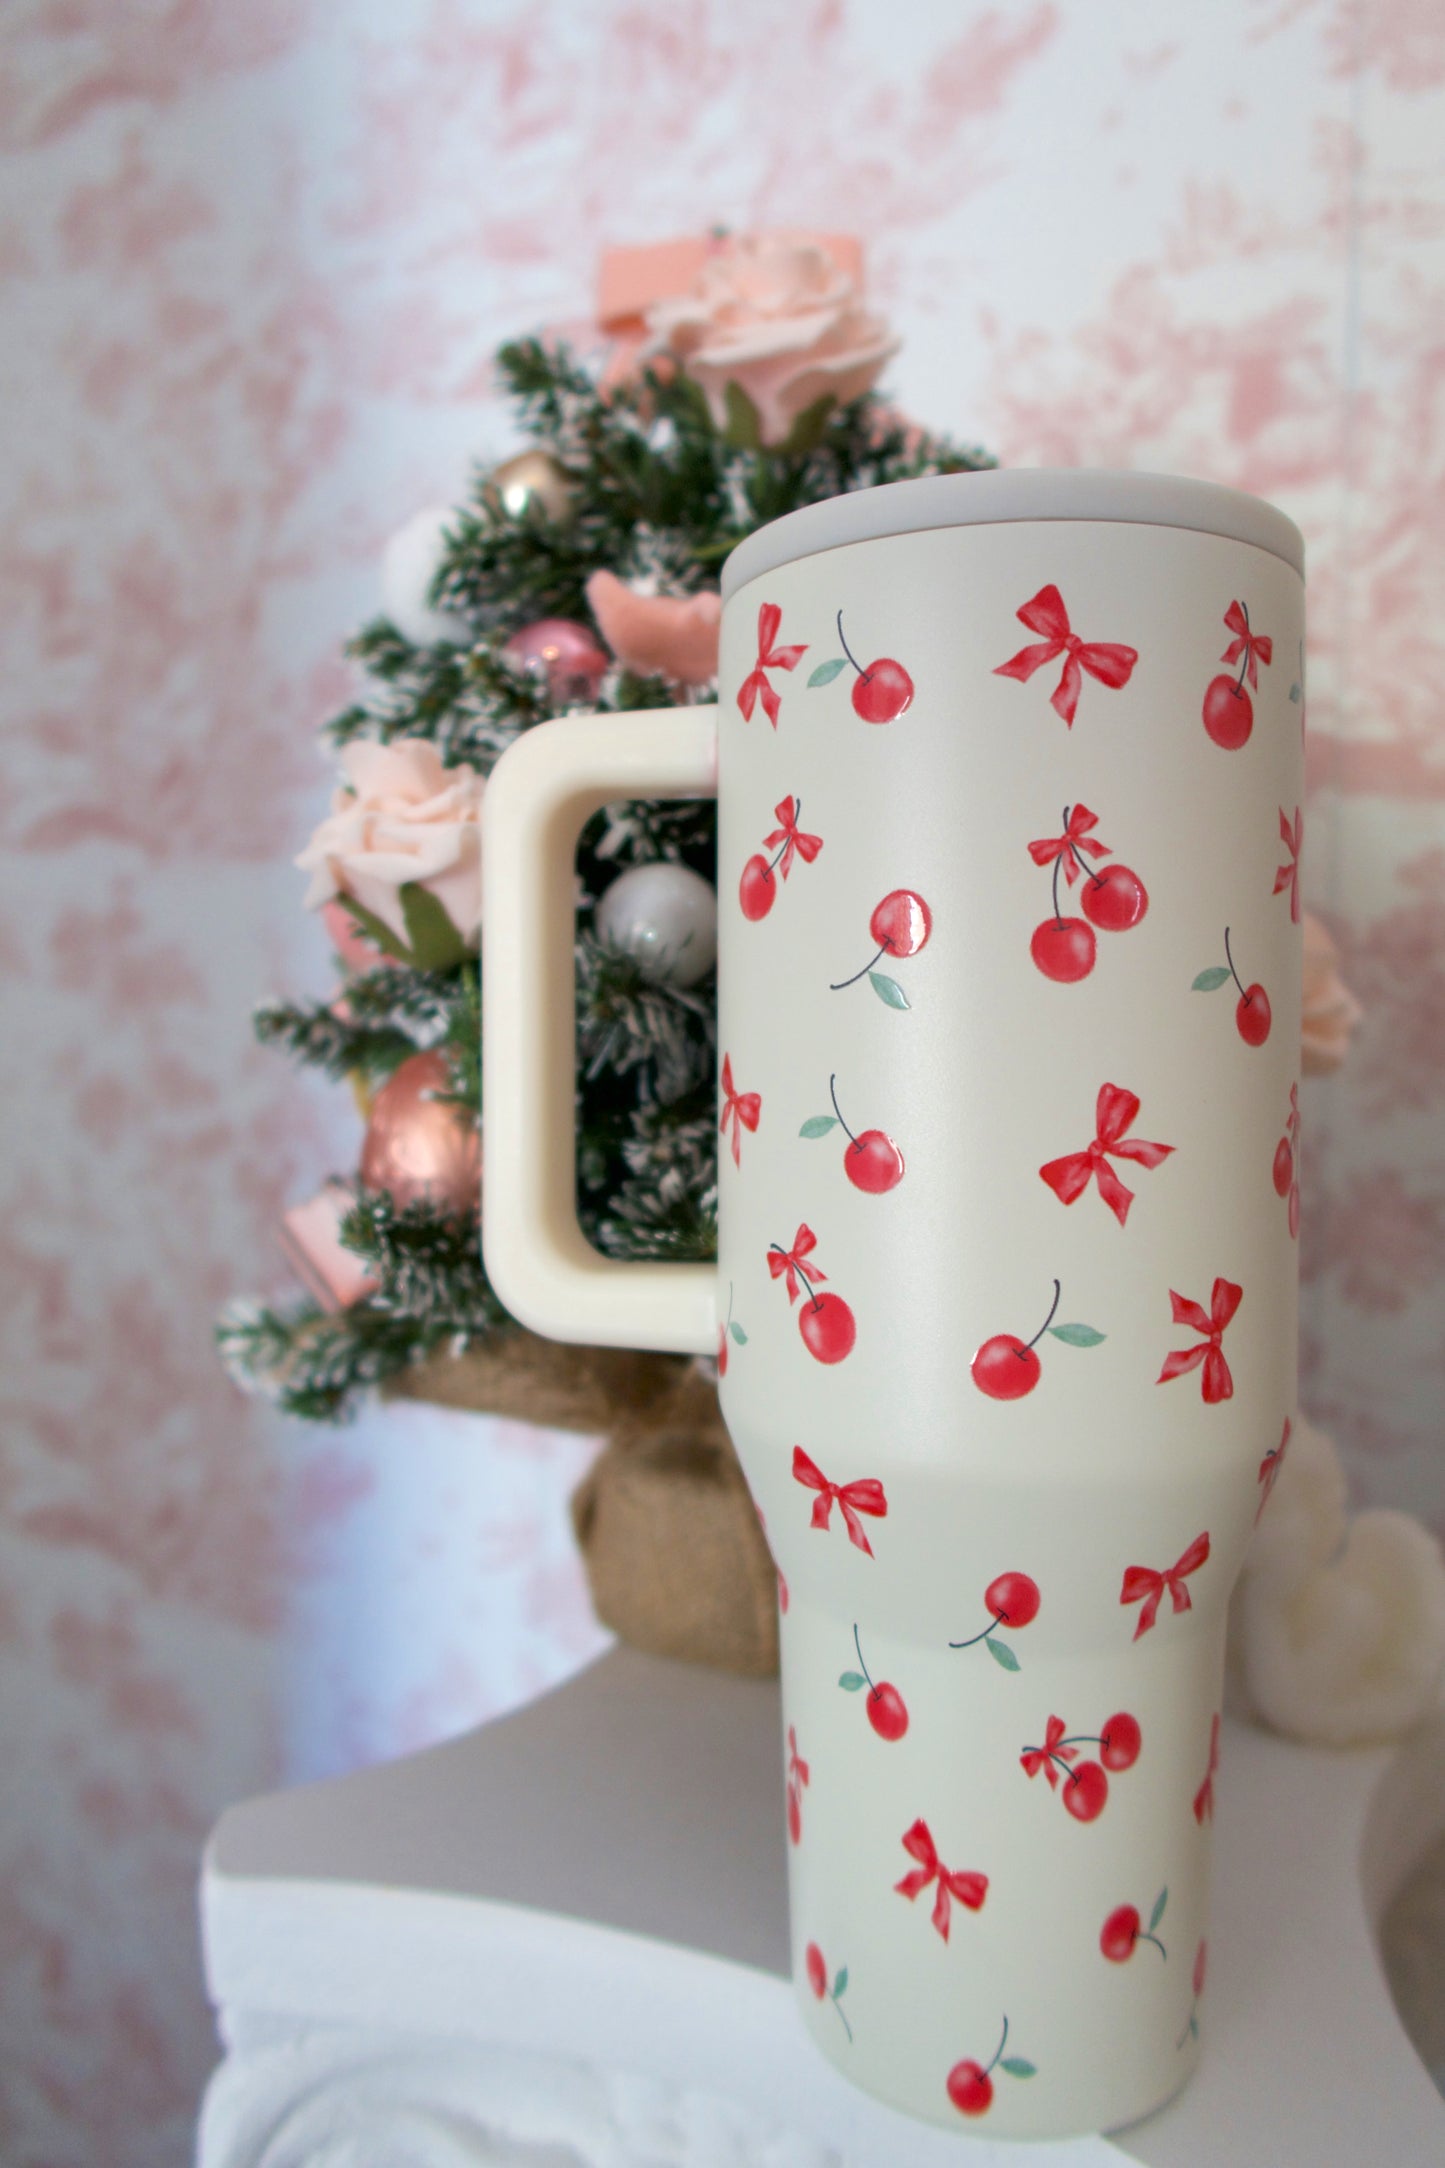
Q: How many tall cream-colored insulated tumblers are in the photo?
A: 1